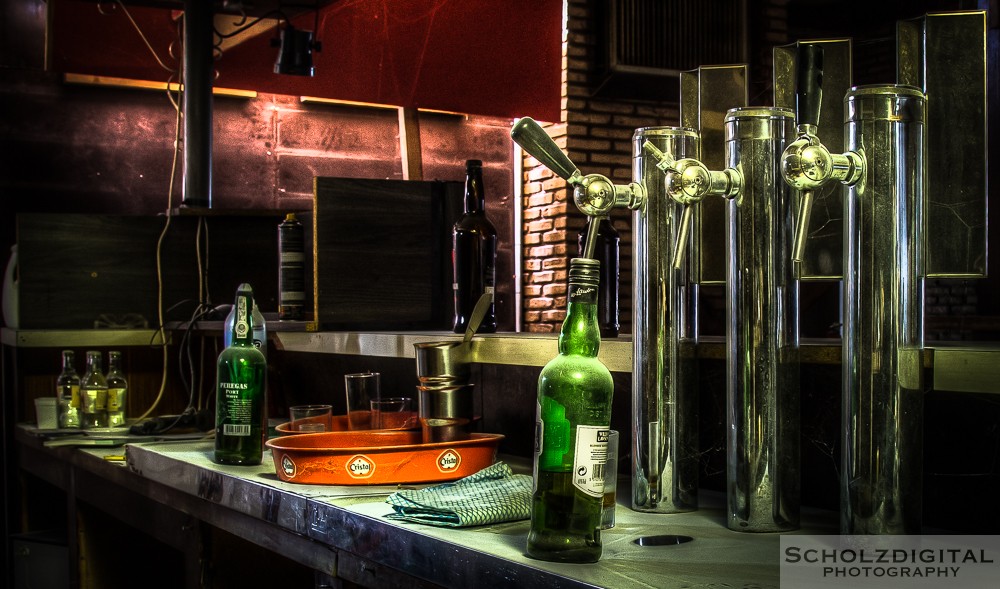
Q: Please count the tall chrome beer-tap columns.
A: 3